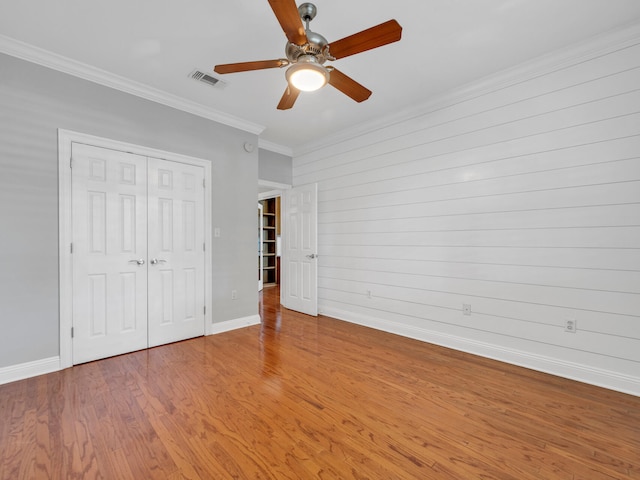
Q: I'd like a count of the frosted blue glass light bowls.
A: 0